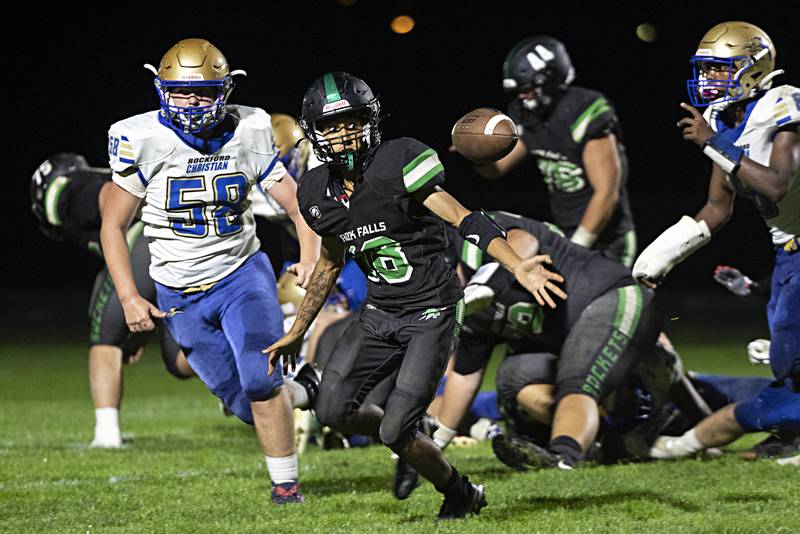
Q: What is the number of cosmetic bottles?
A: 0